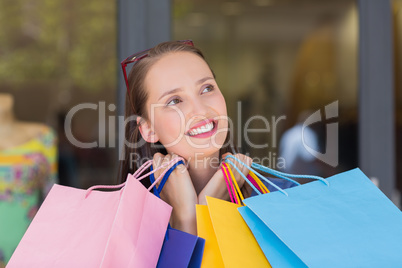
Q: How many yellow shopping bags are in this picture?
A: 1